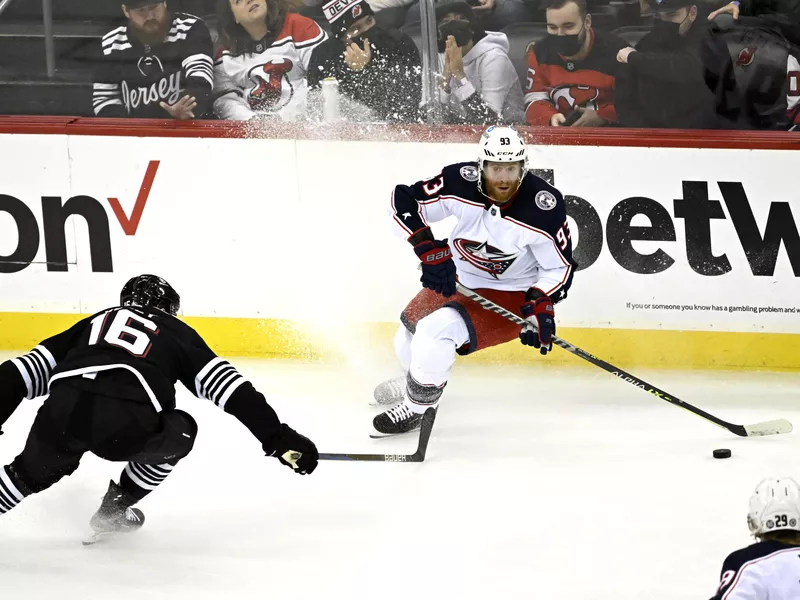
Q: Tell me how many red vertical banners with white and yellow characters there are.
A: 0